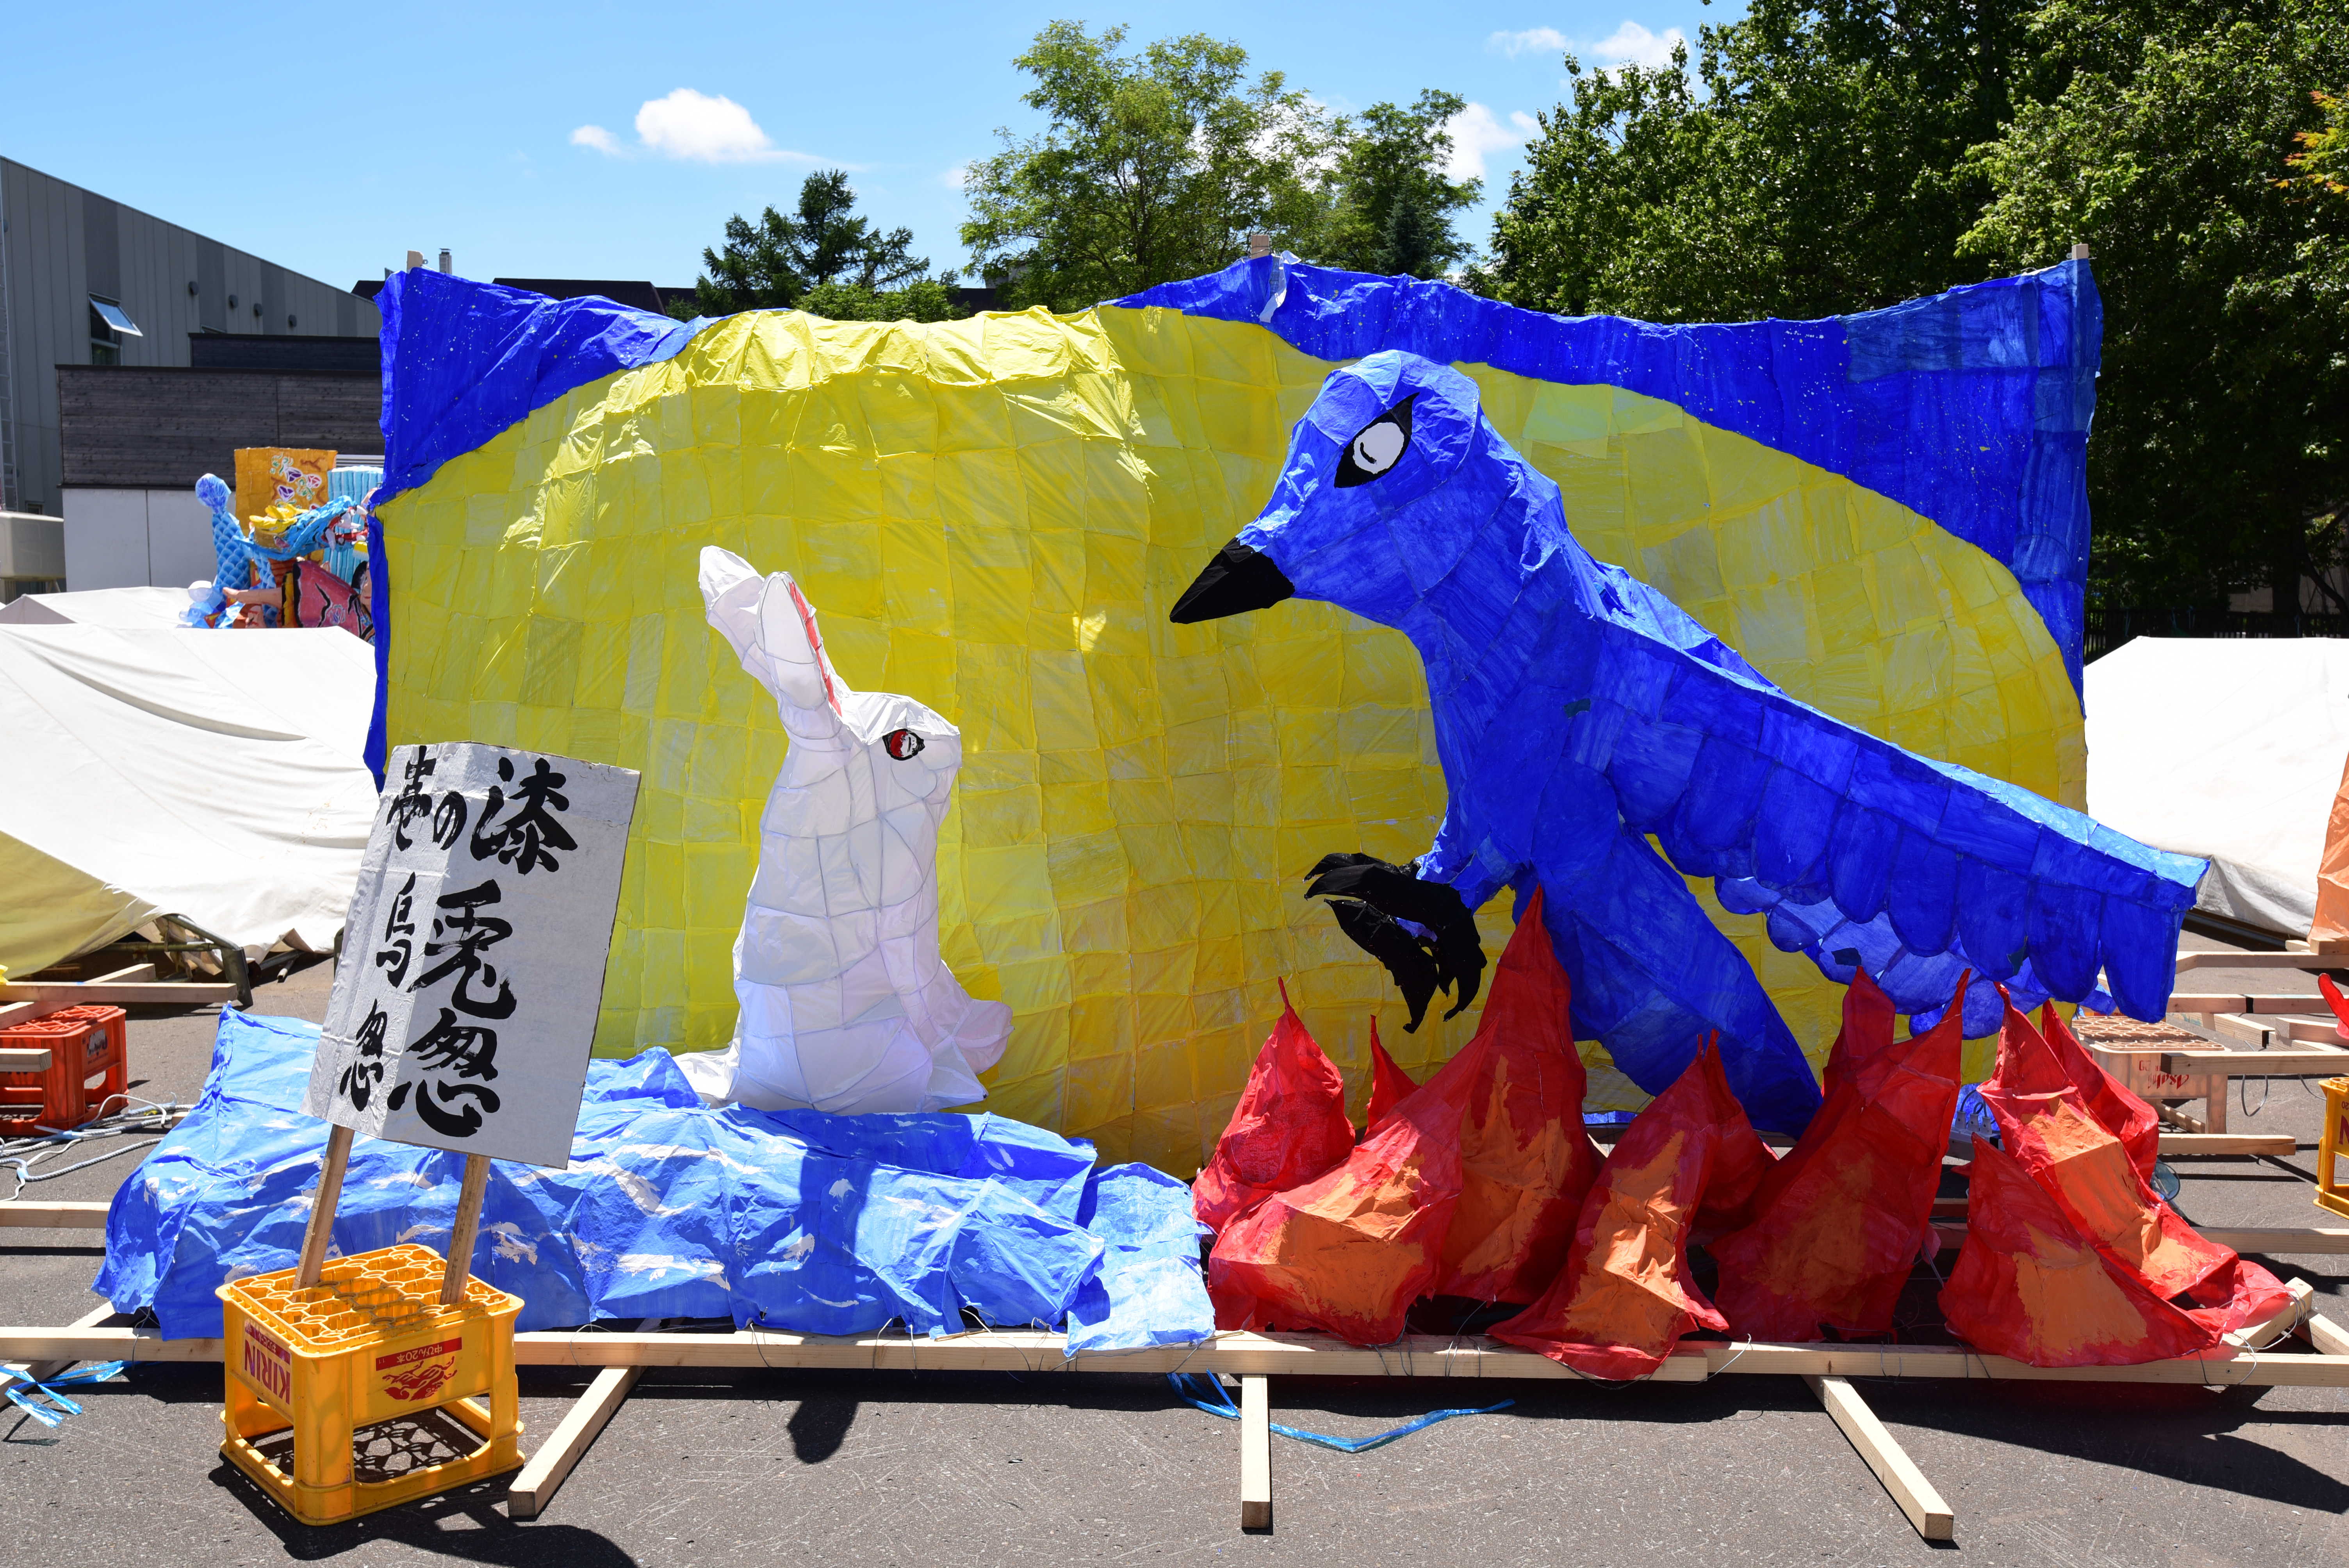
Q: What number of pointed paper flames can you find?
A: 11